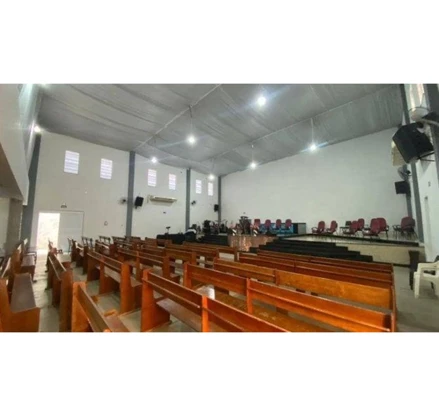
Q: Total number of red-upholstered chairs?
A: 11